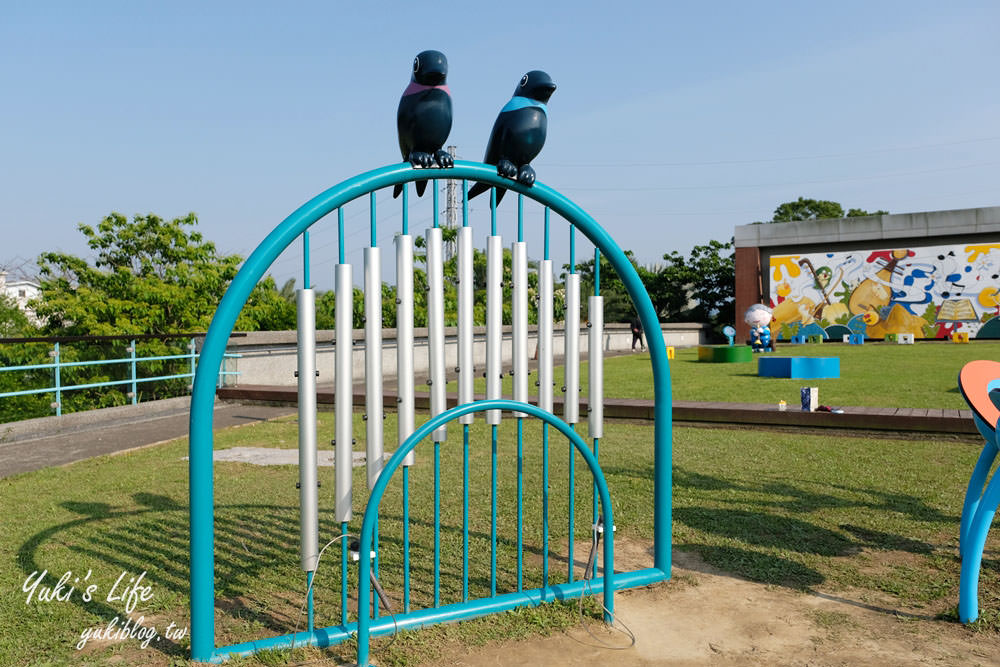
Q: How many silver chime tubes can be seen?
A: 11